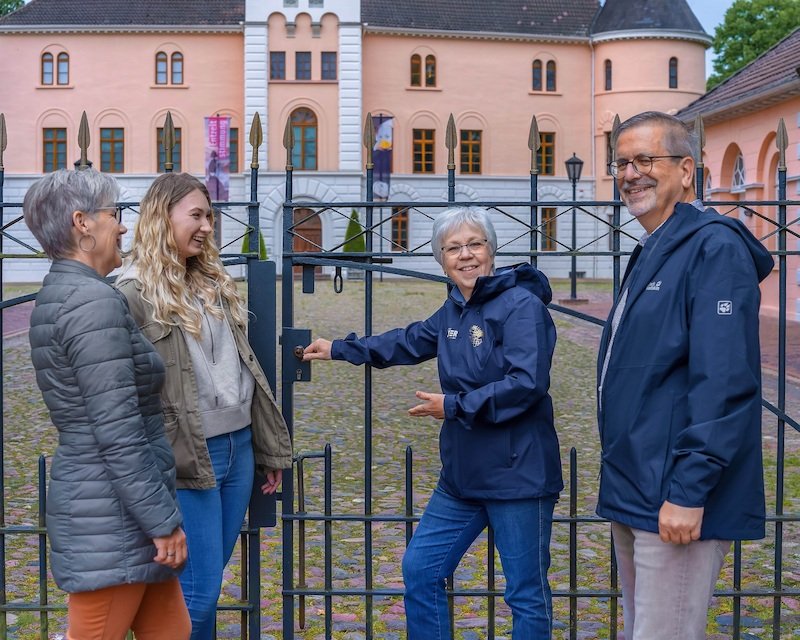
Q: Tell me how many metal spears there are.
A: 11